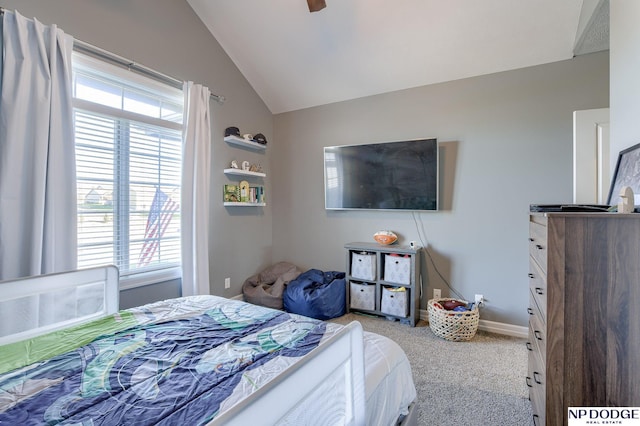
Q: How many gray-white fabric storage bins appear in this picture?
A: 4